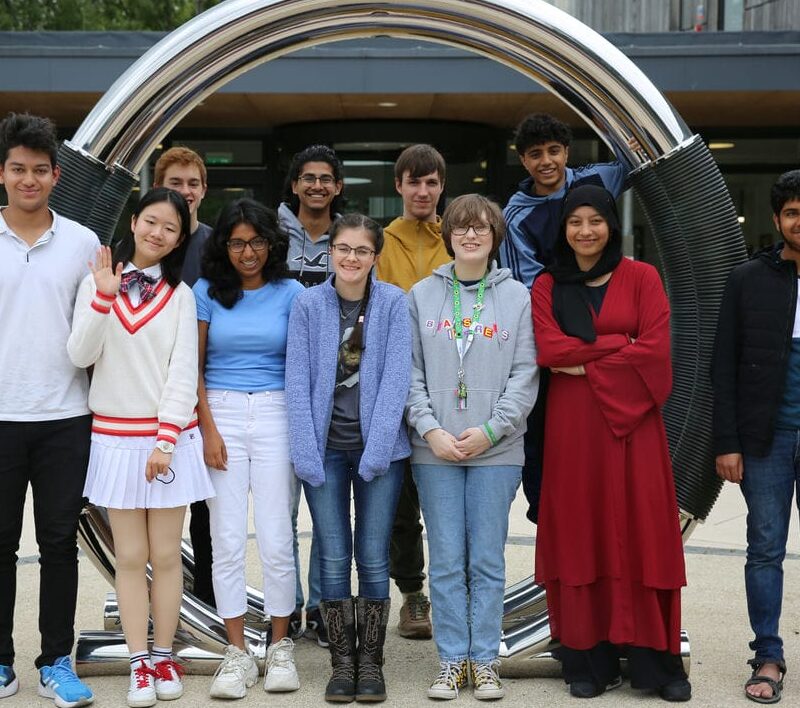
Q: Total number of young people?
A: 11